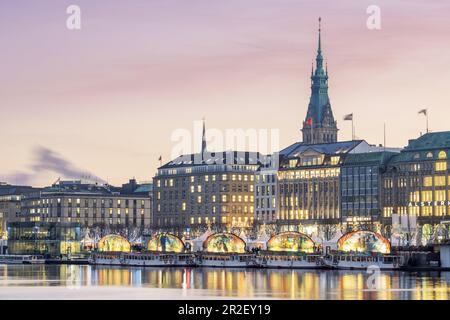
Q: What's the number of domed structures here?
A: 5